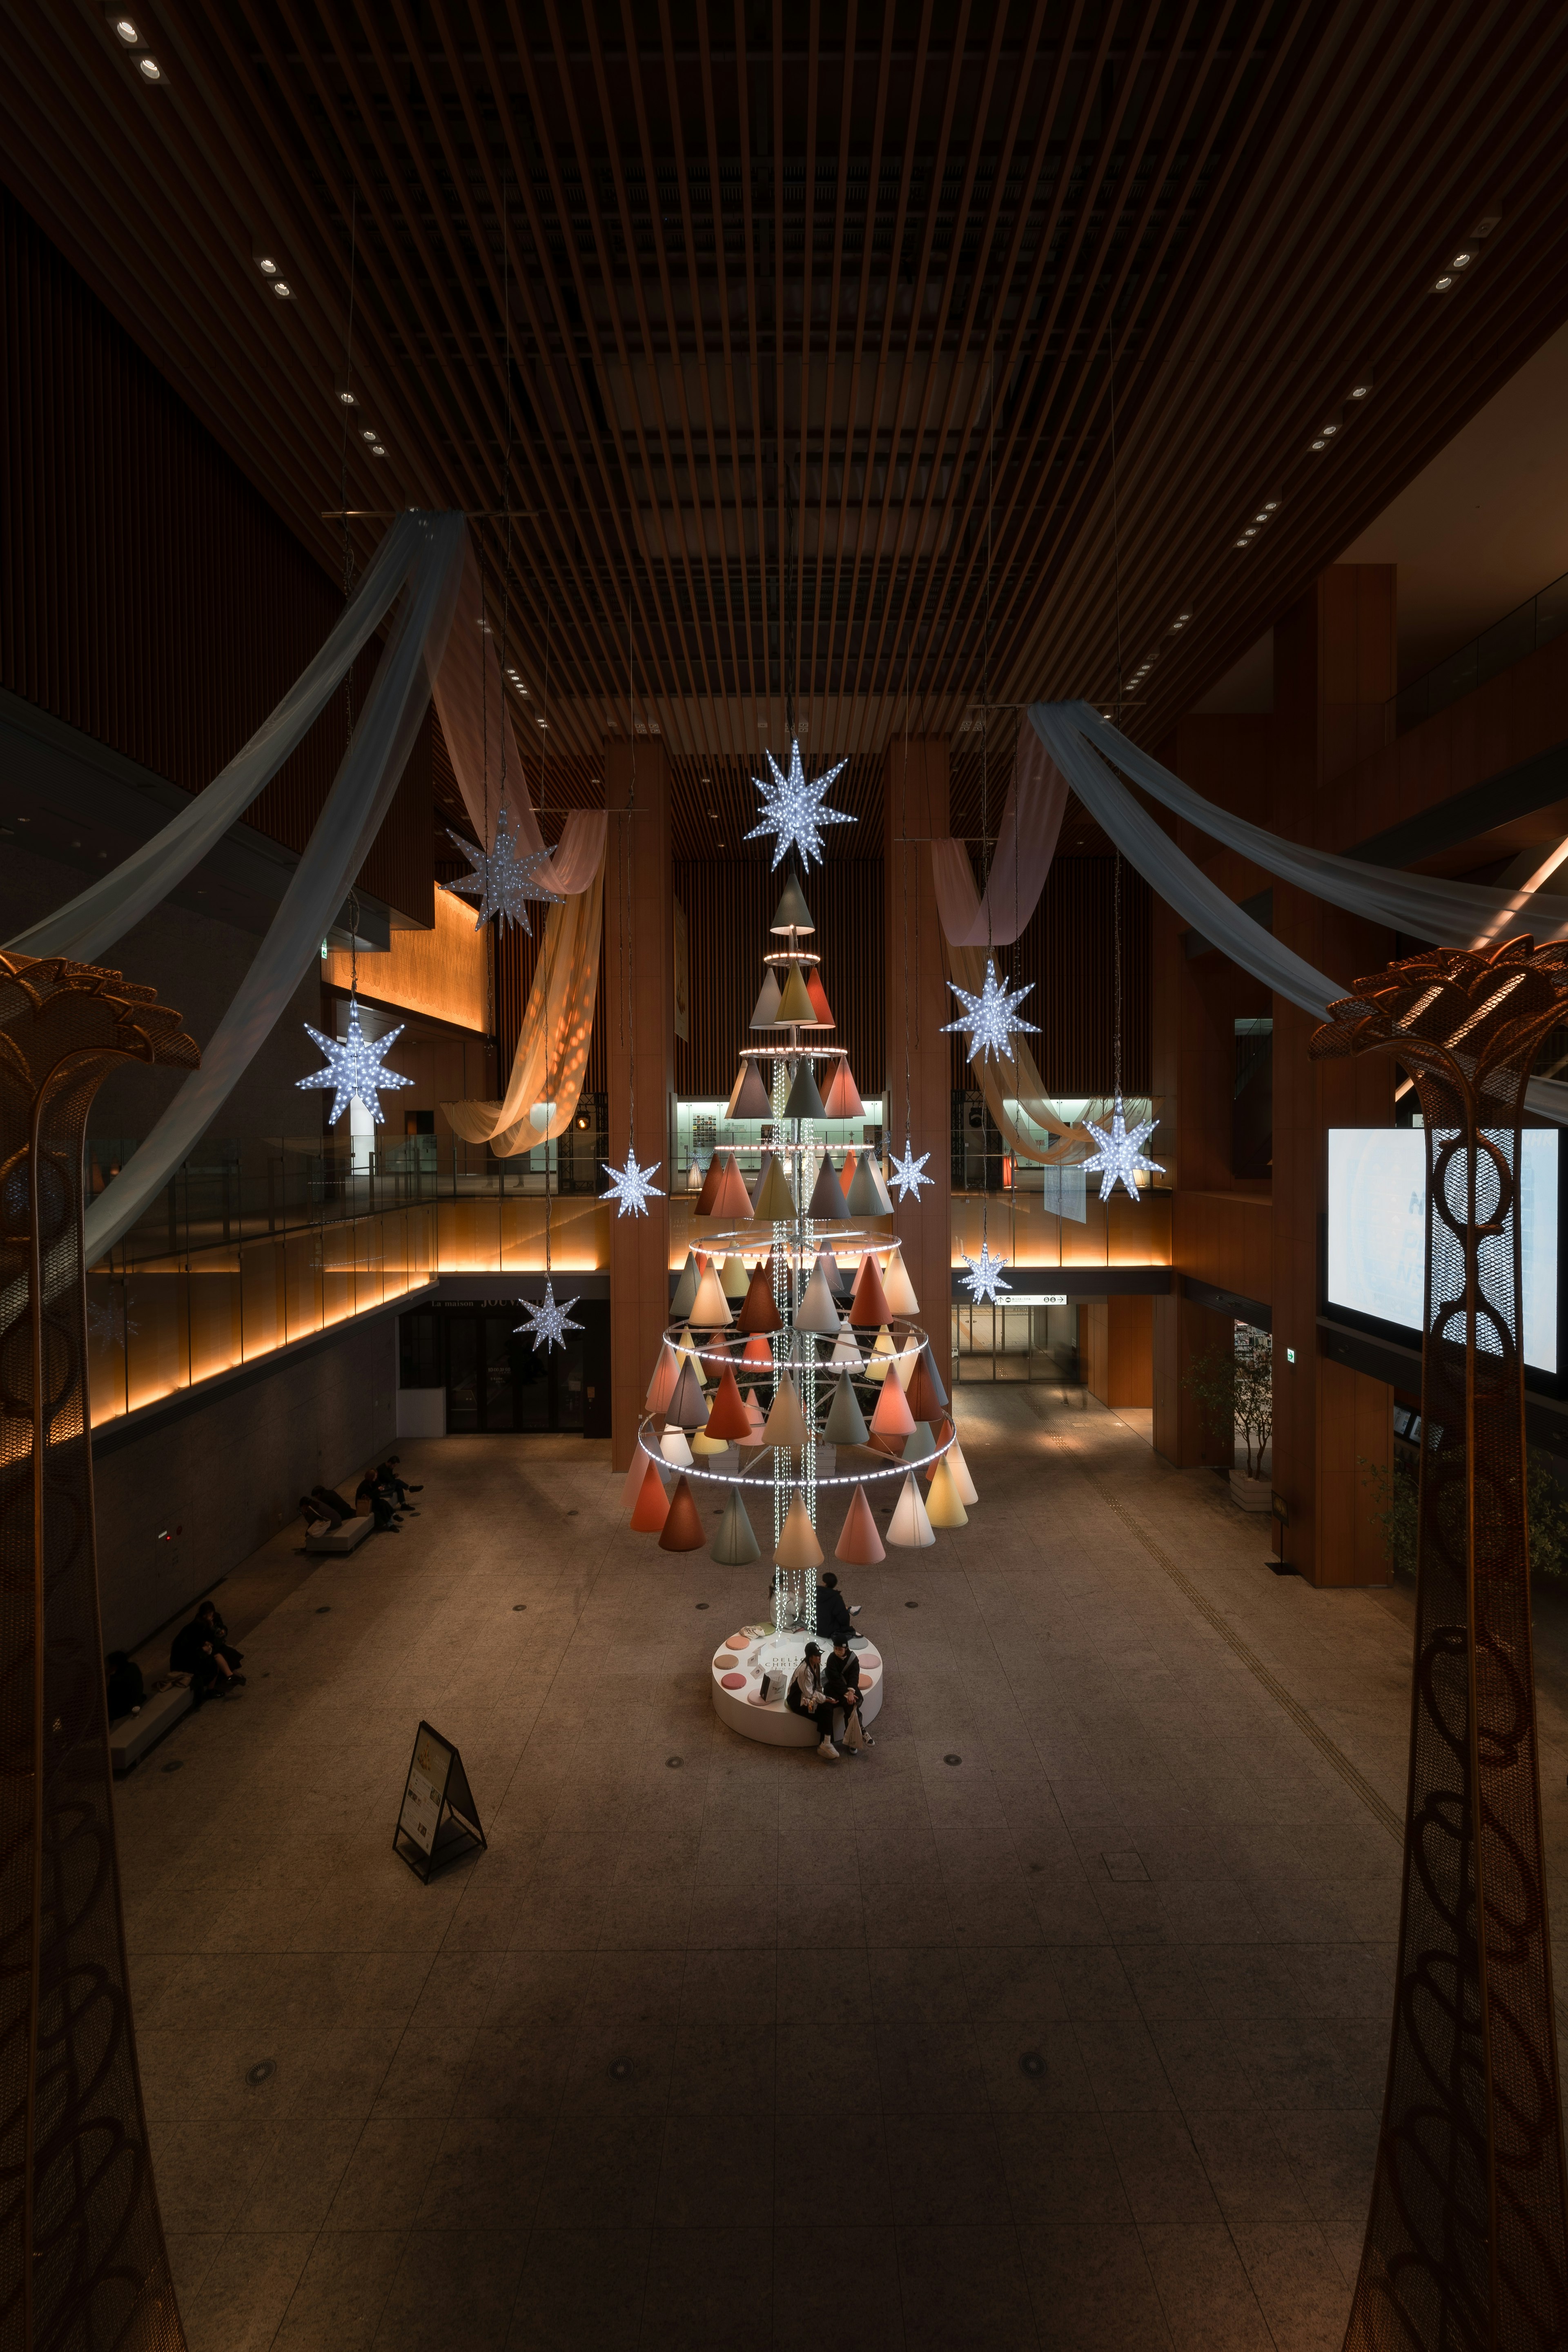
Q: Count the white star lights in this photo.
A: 9